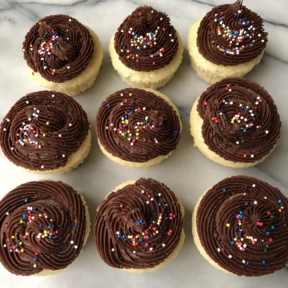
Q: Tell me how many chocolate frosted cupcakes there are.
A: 9